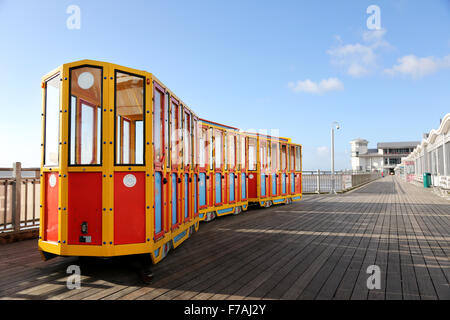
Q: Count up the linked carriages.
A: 3